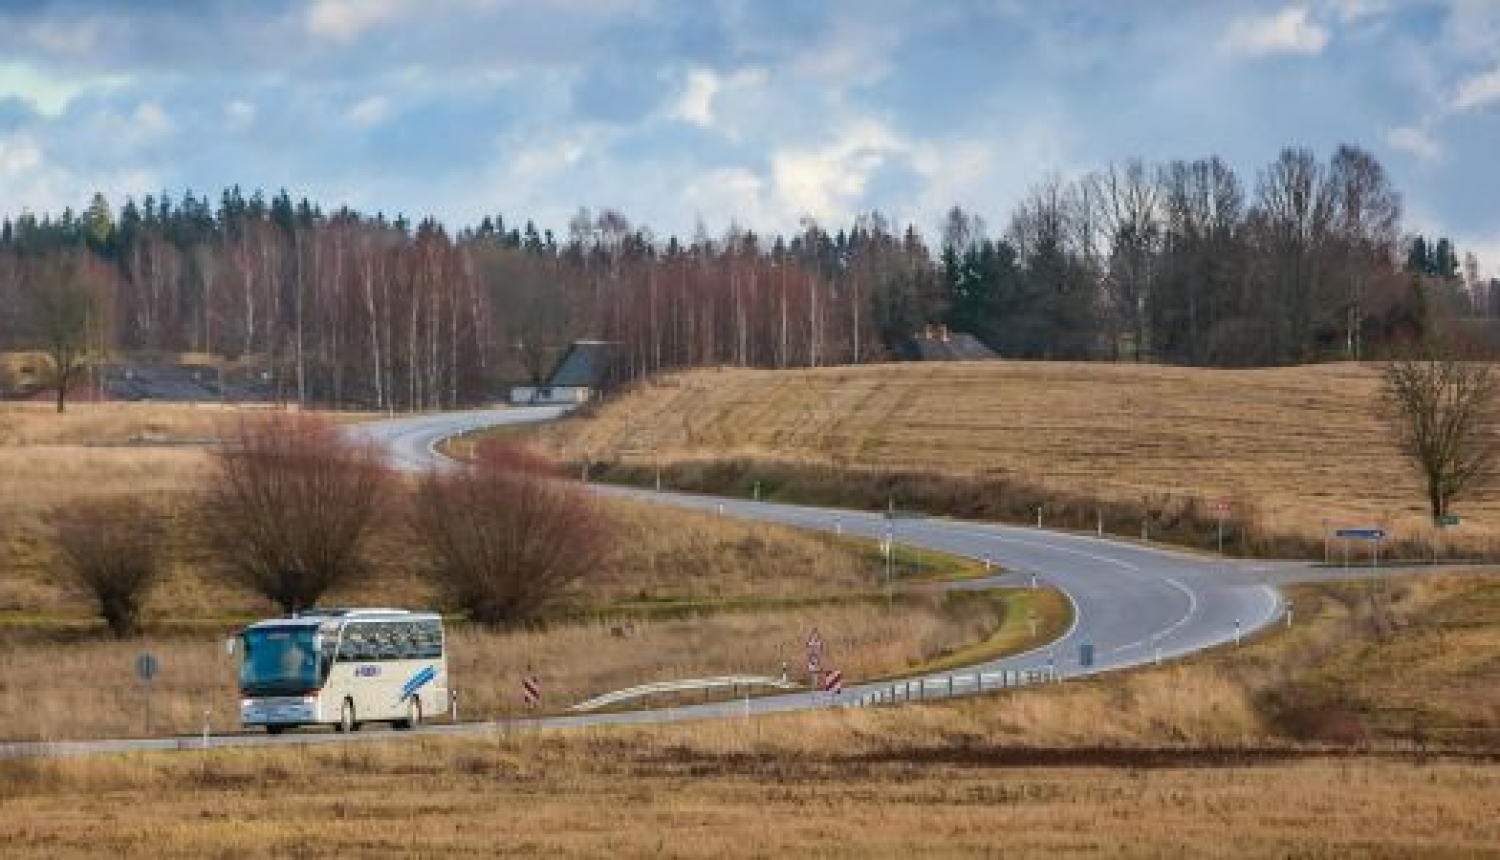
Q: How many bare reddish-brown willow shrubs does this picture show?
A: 3